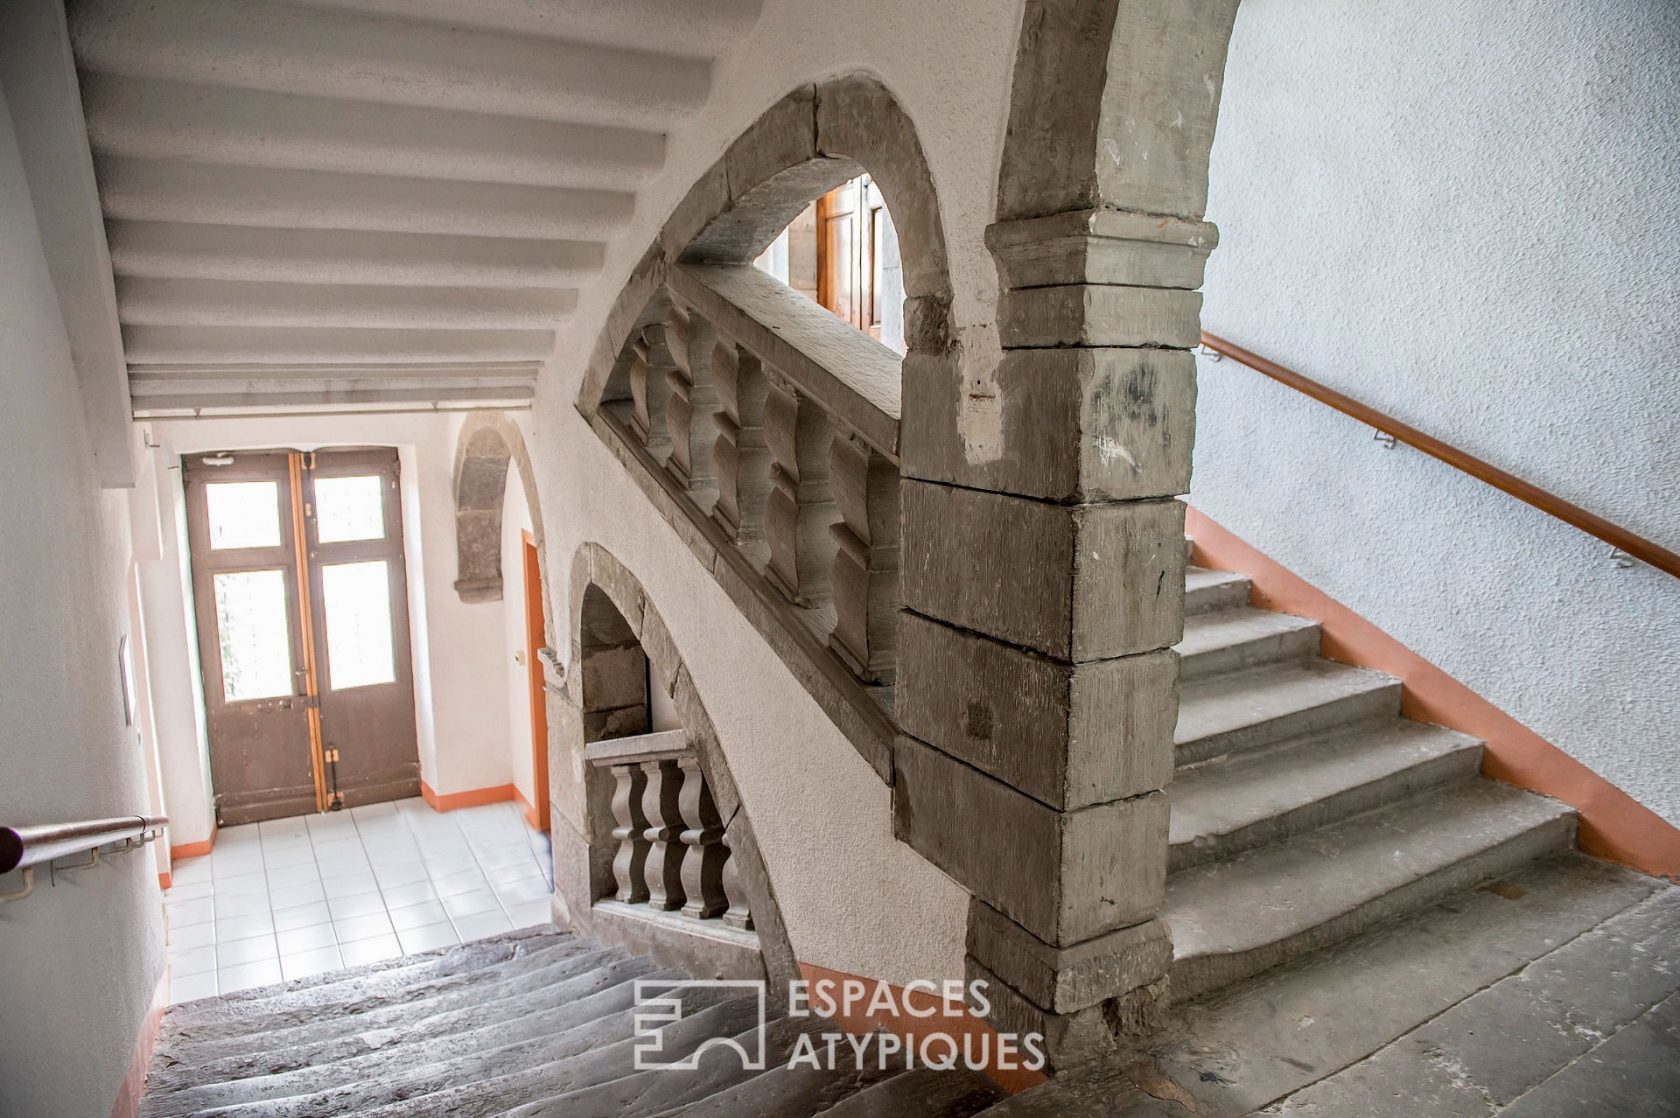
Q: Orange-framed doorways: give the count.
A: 1